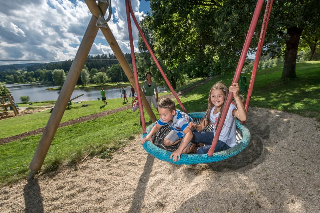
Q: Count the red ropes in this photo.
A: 4